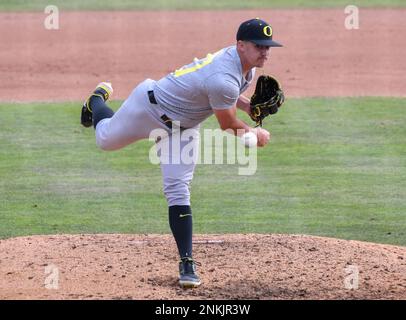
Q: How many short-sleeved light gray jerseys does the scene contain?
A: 1